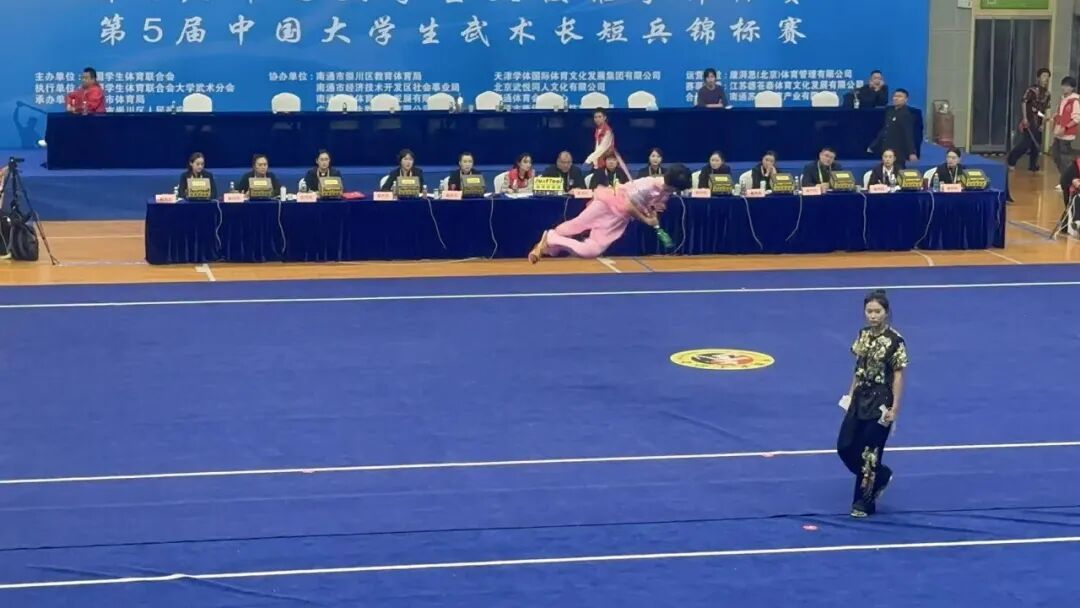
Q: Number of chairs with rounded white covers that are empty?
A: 11